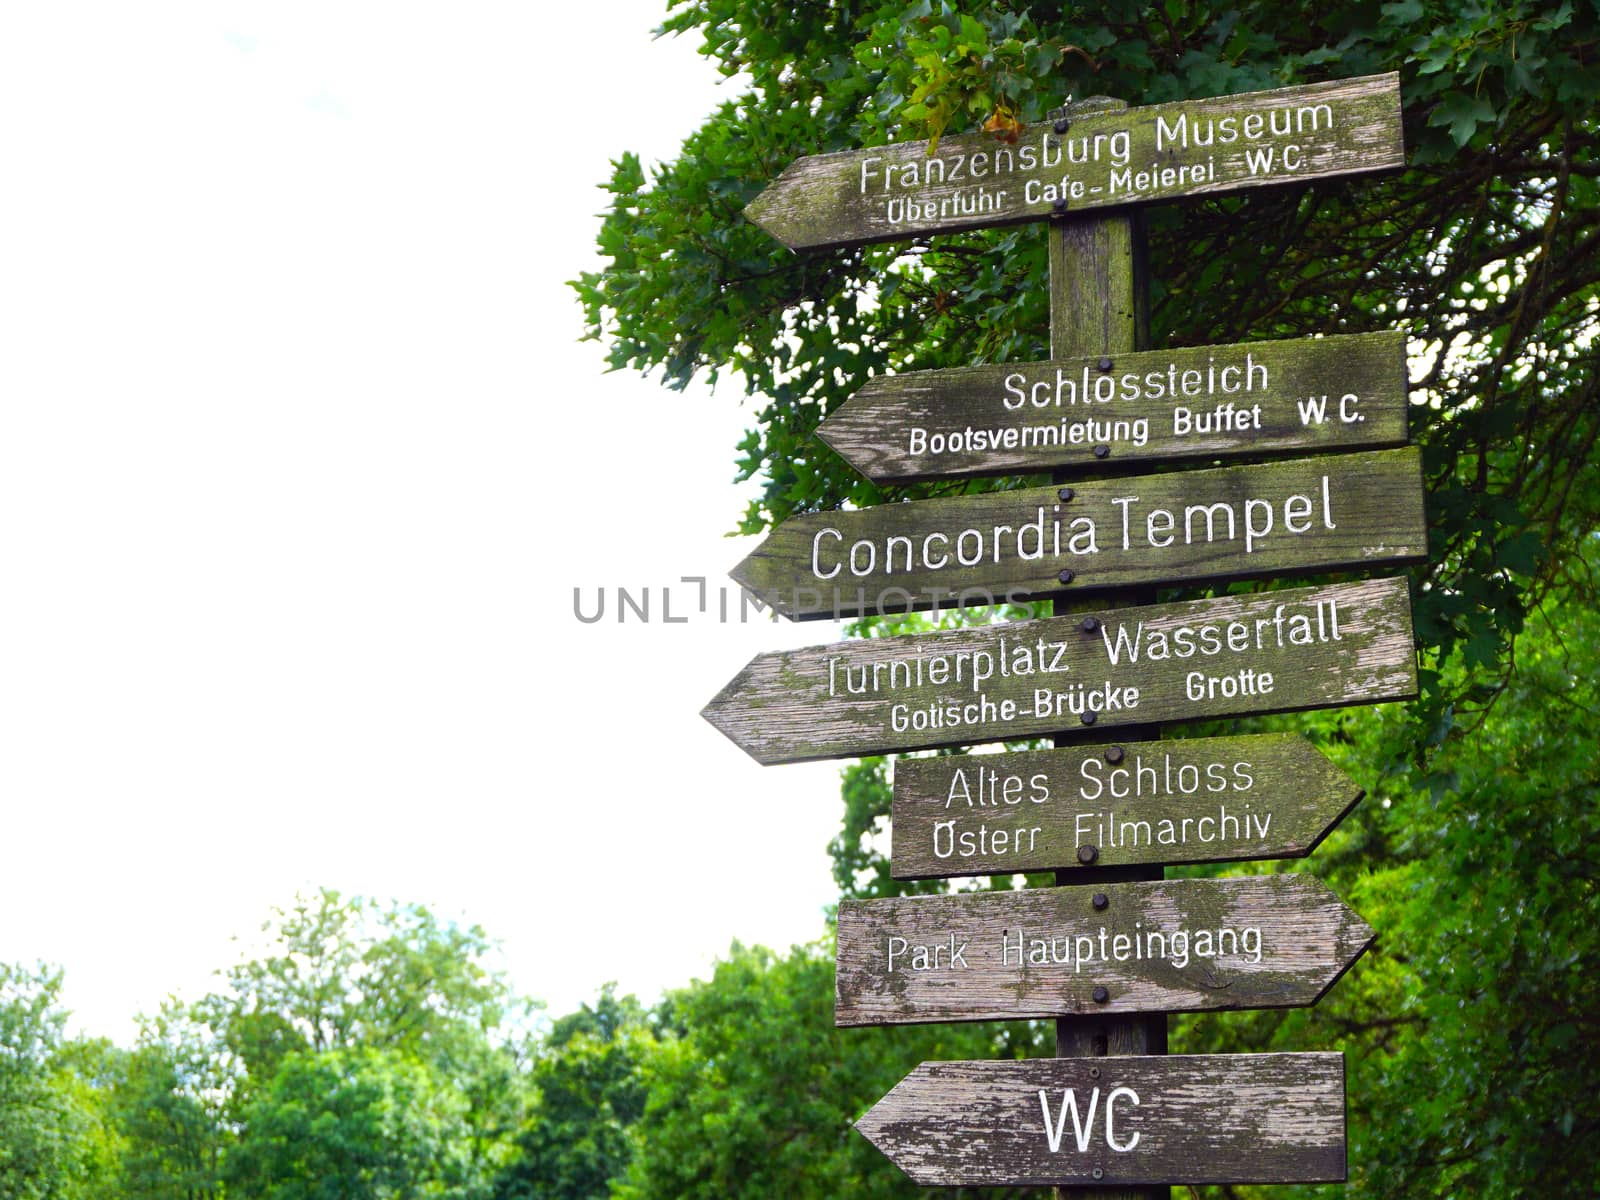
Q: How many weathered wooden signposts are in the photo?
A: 7